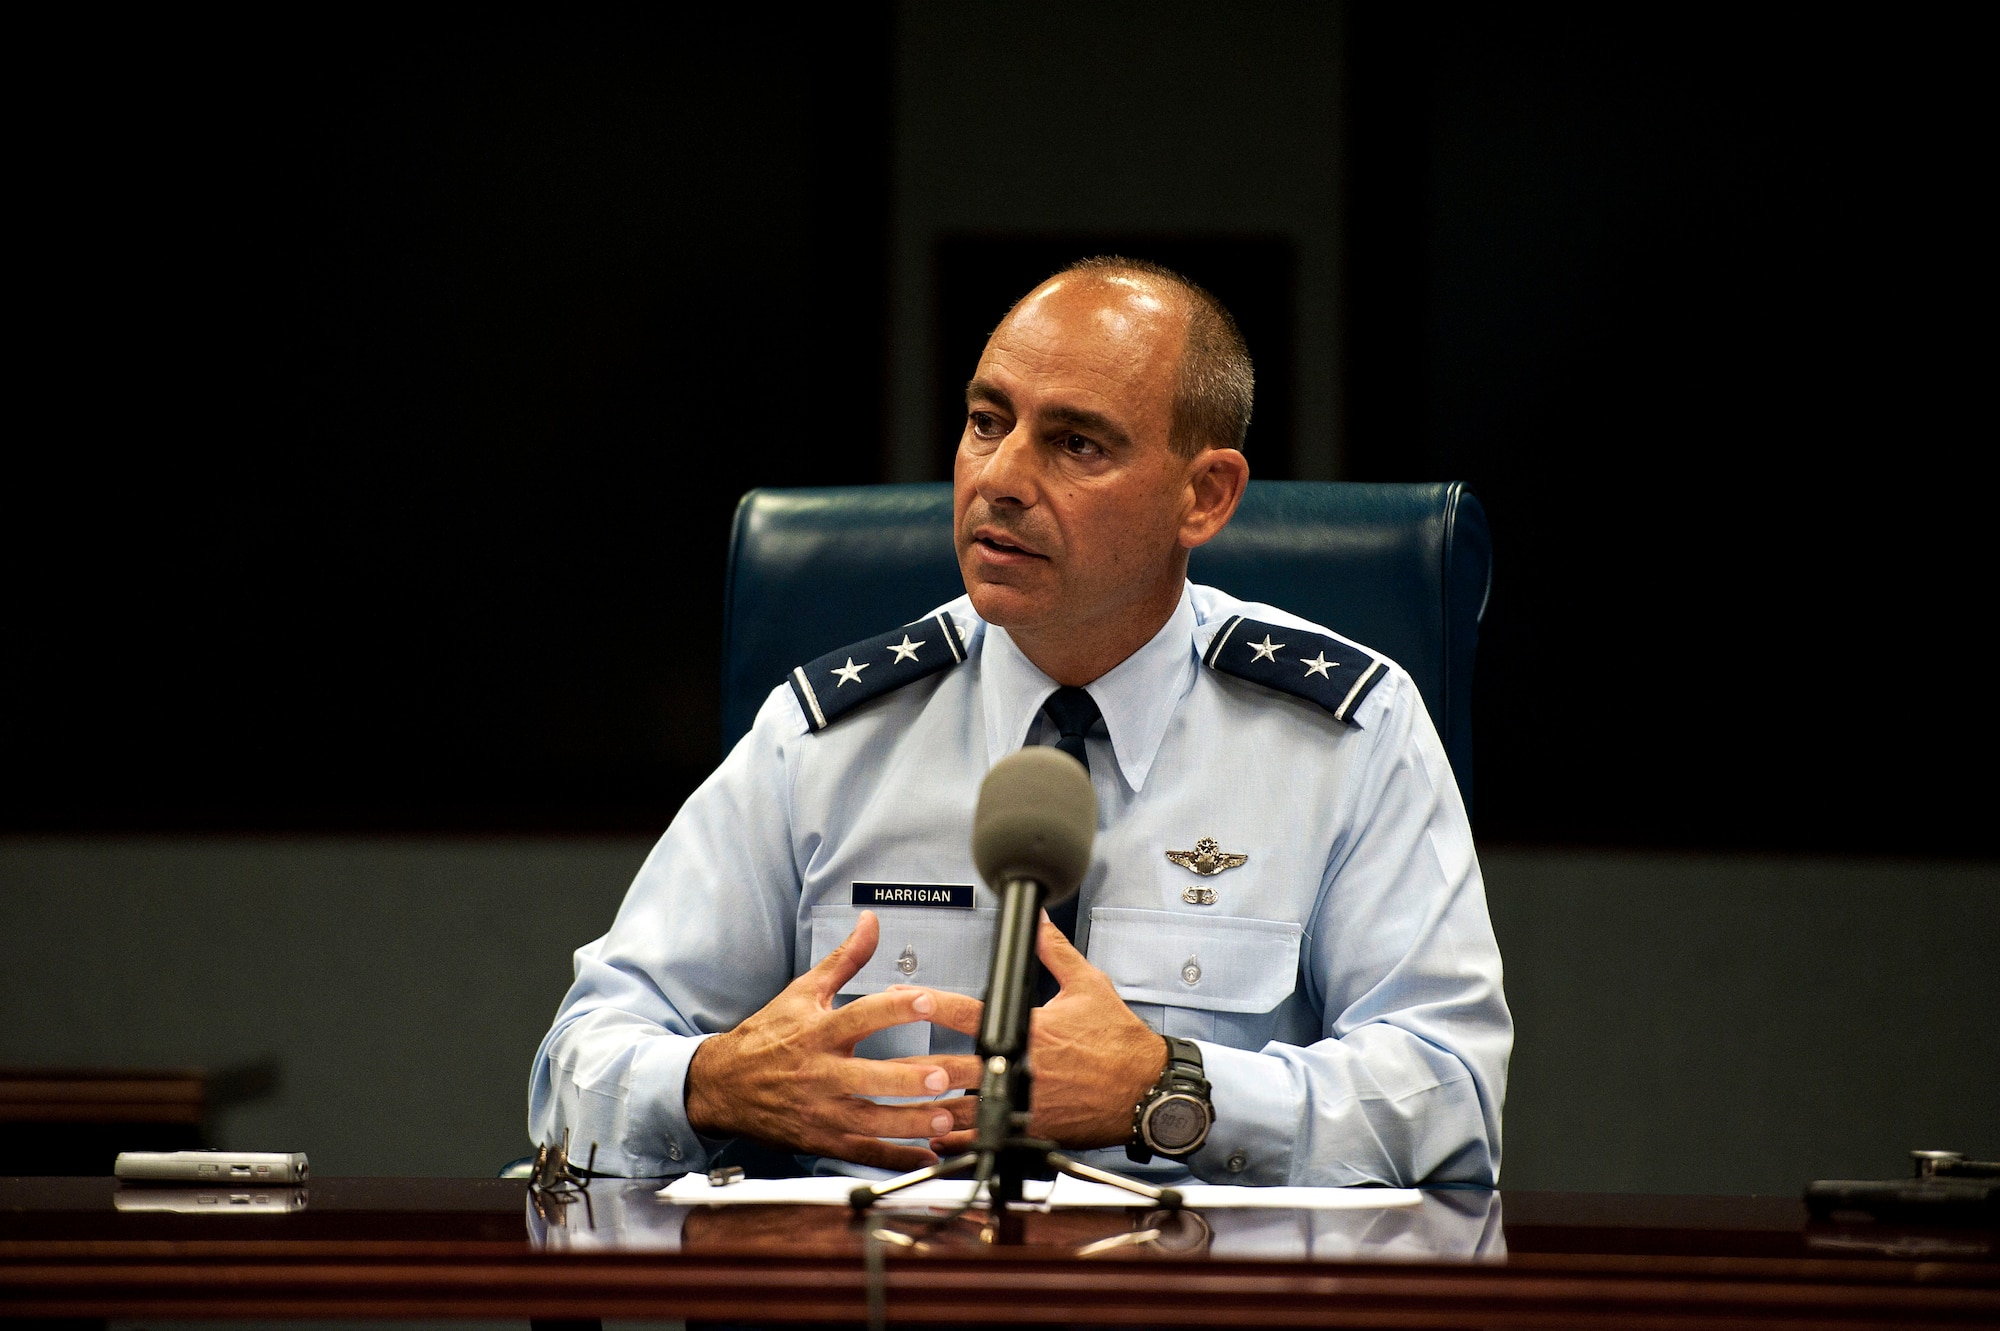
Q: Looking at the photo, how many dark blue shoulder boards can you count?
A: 2